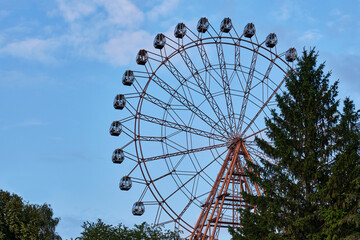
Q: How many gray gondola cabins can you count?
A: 14